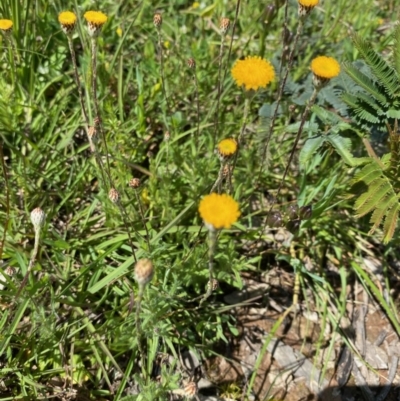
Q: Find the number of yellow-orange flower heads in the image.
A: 8